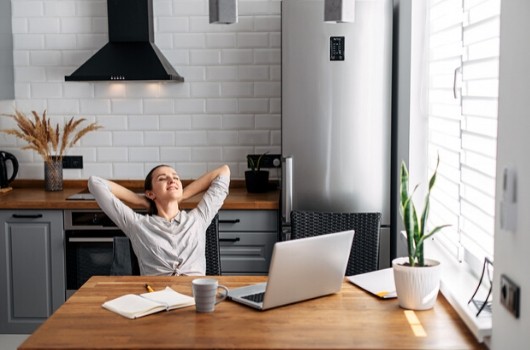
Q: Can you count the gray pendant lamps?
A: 2